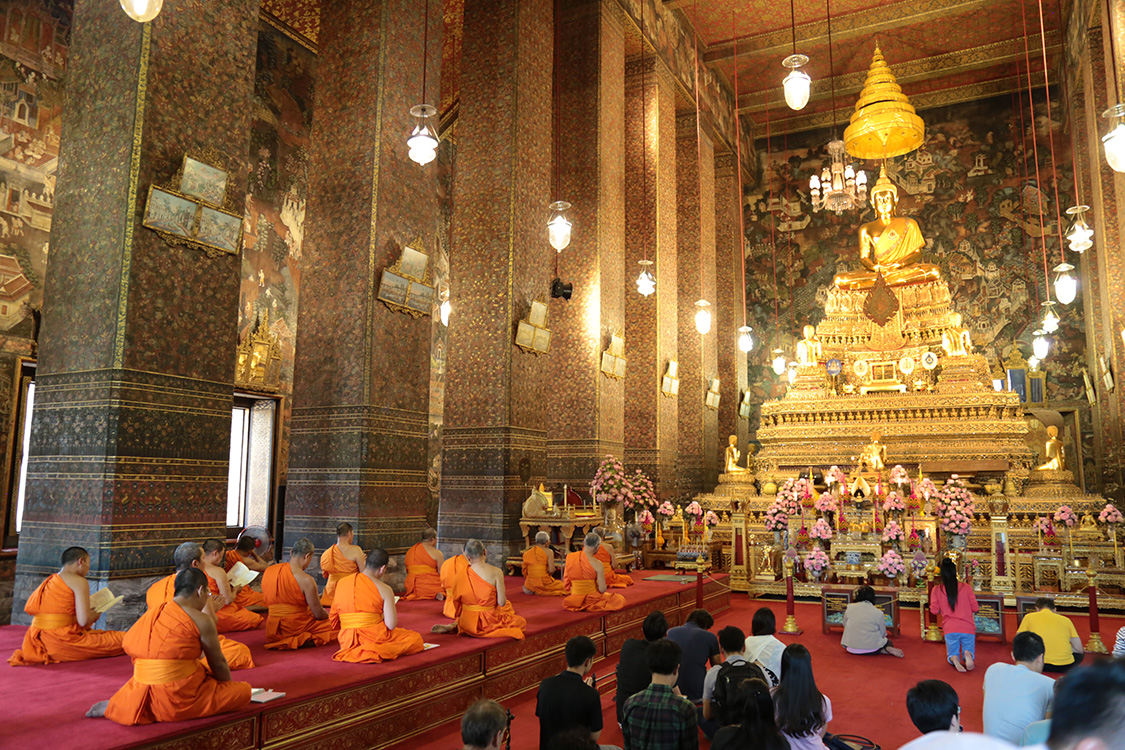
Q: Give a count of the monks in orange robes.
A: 14